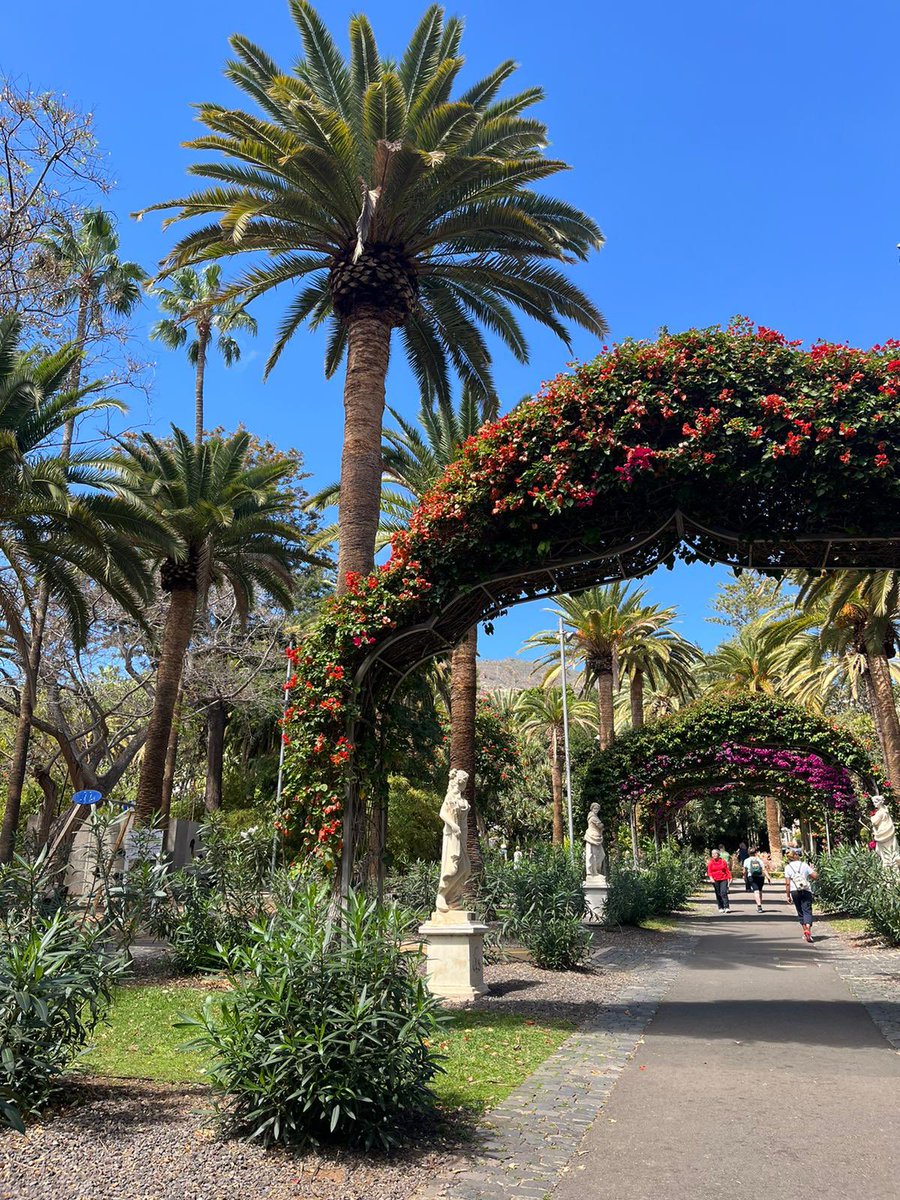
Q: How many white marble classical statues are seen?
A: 3